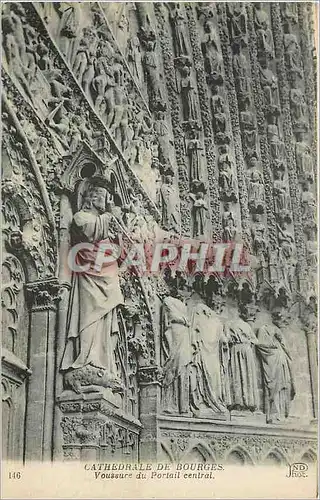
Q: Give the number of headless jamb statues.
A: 4